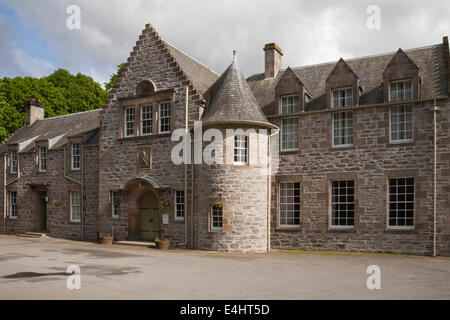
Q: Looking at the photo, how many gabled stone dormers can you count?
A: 3